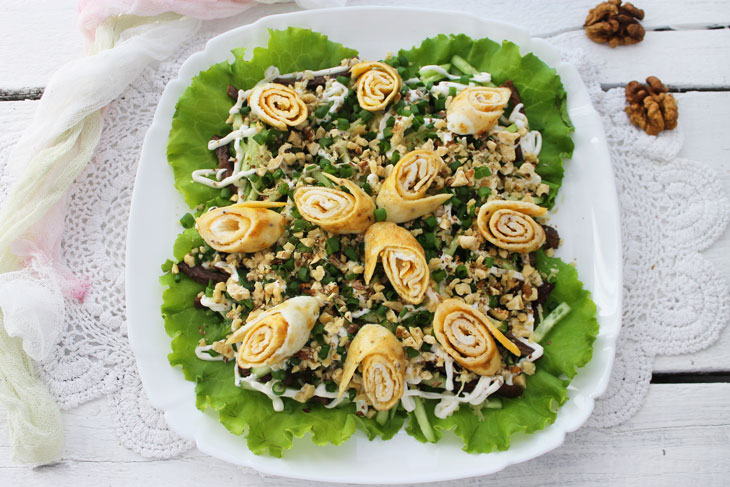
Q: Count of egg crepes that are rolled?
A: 11